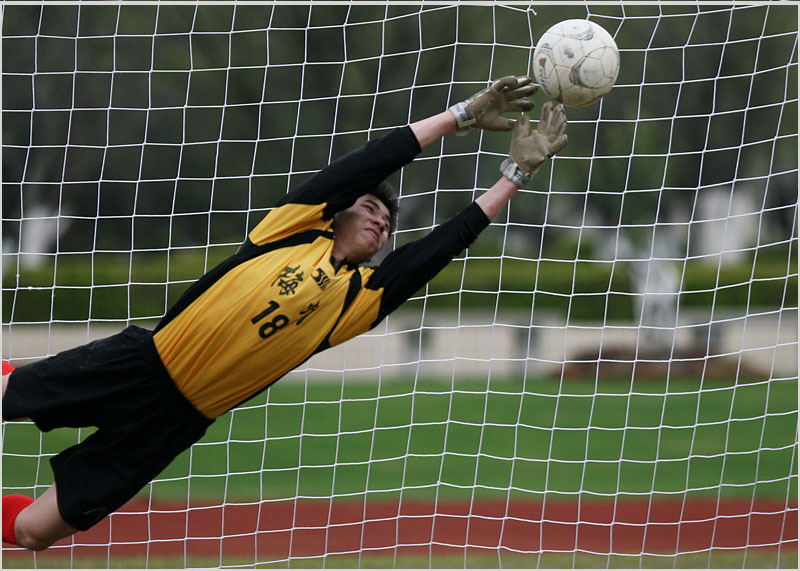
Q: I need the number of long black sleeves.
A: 2